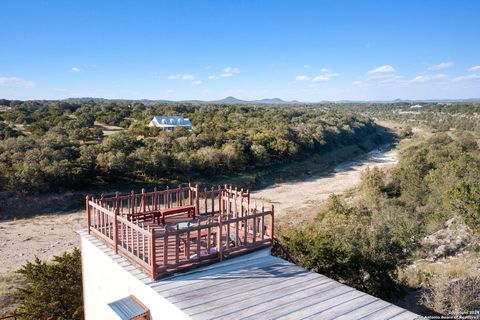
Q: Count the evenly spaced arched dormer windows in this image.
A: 3